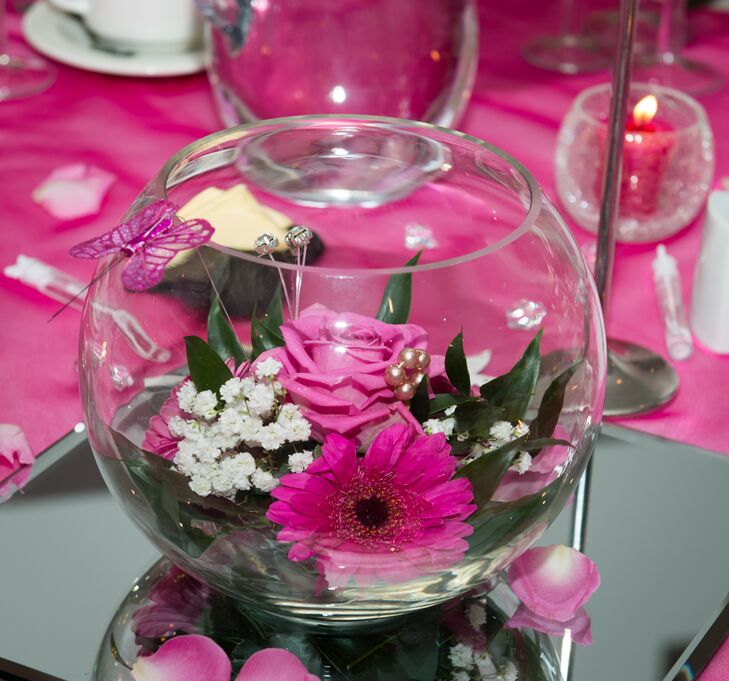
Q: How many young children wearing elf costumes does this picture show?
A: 0